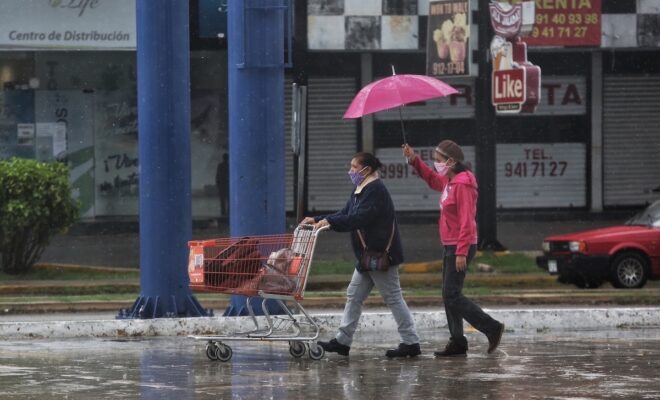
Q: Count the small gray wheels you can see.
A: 4